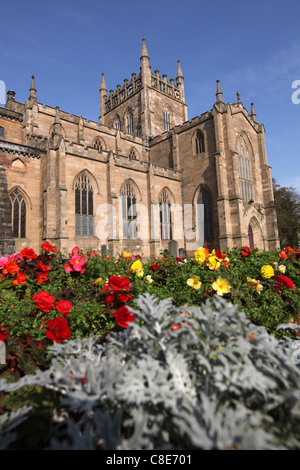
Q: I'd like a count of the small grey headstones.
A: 3